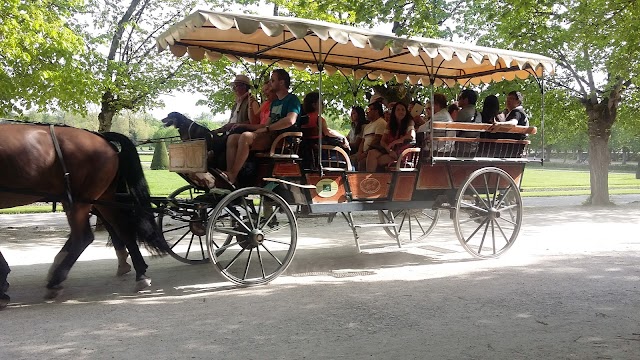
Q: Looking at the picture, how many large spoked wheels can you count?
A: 4